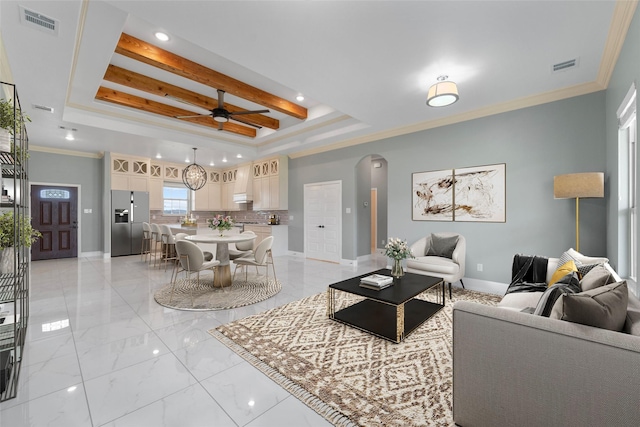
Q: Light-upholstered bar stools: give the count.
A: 3